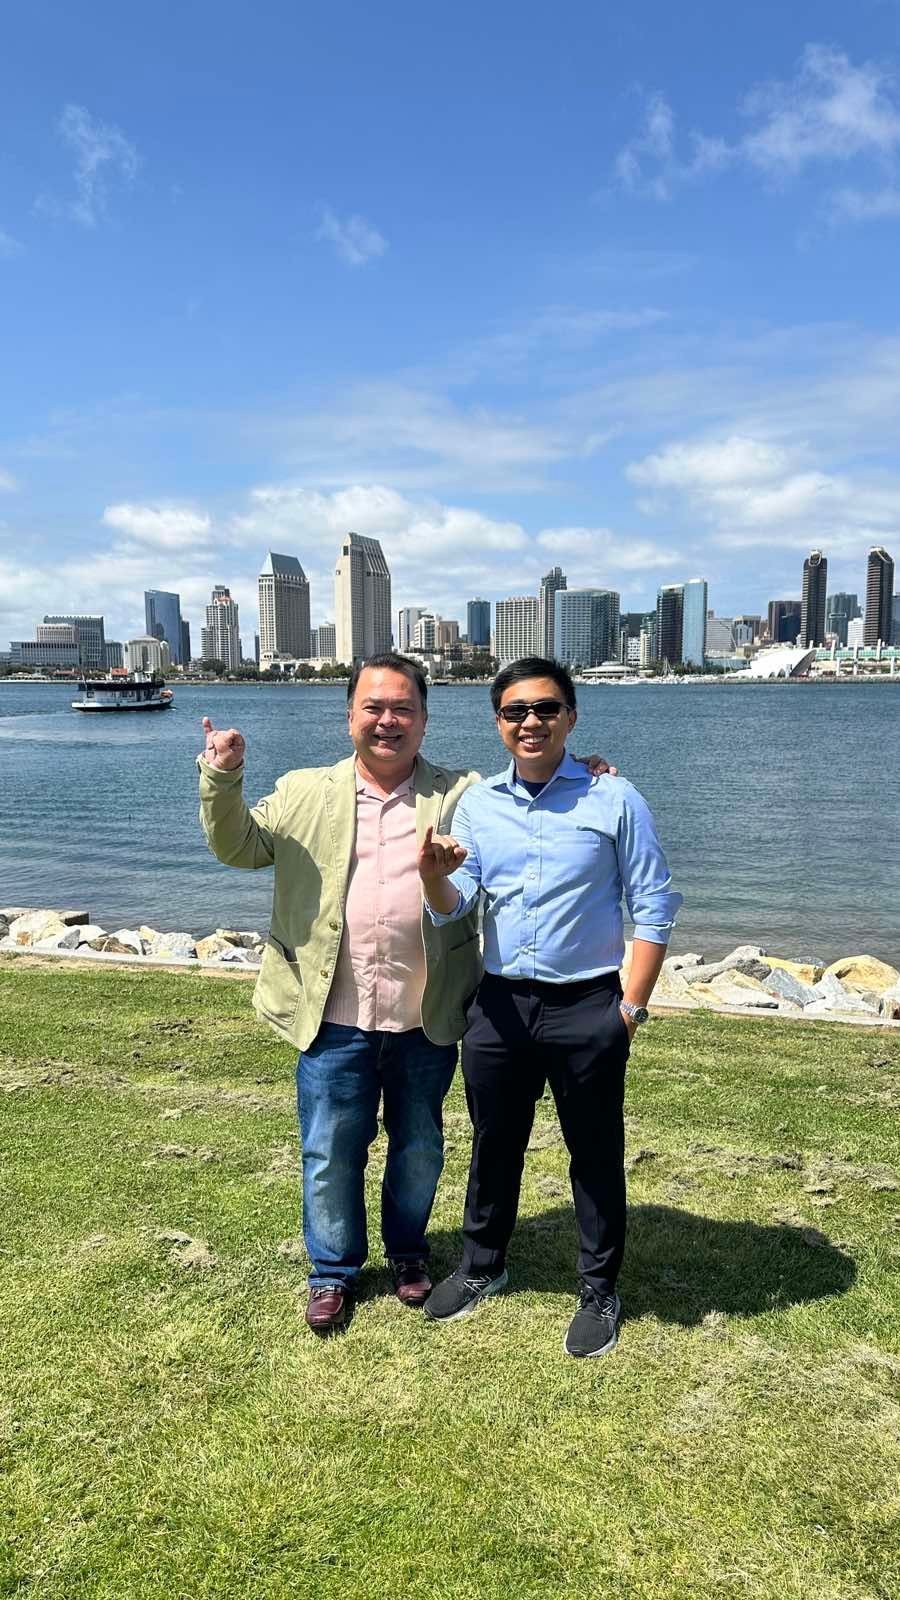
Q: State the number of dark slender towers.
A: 2